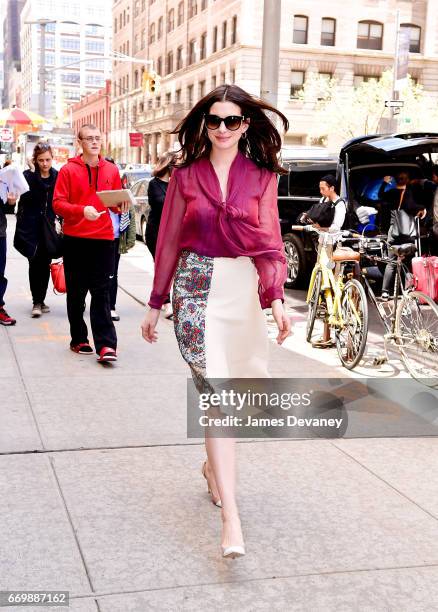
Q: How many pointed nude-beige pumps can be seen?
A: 2